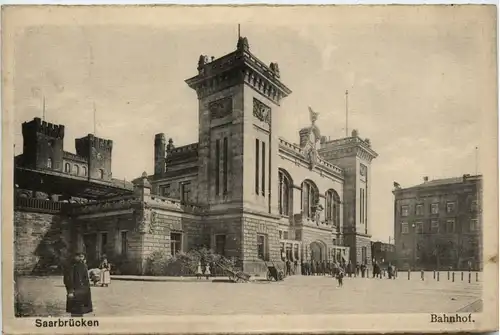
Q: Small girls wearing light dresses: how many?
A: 2